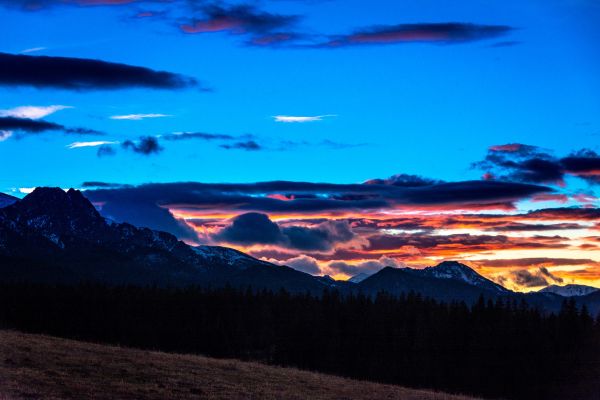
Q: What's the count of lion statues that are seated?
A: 0